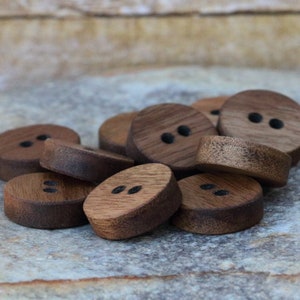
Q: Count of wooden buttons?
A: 10